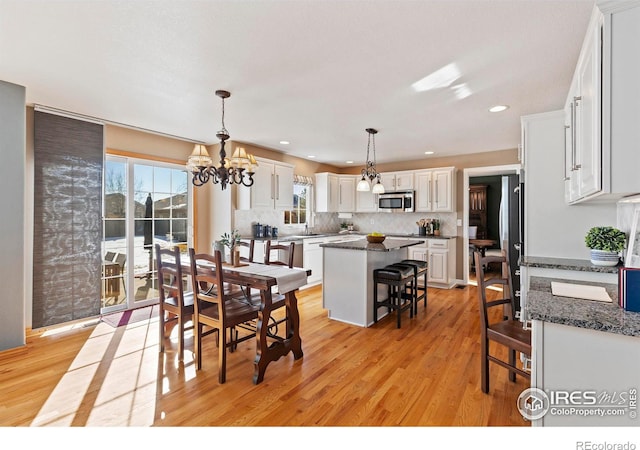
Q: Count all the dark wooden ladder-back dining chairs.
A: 5